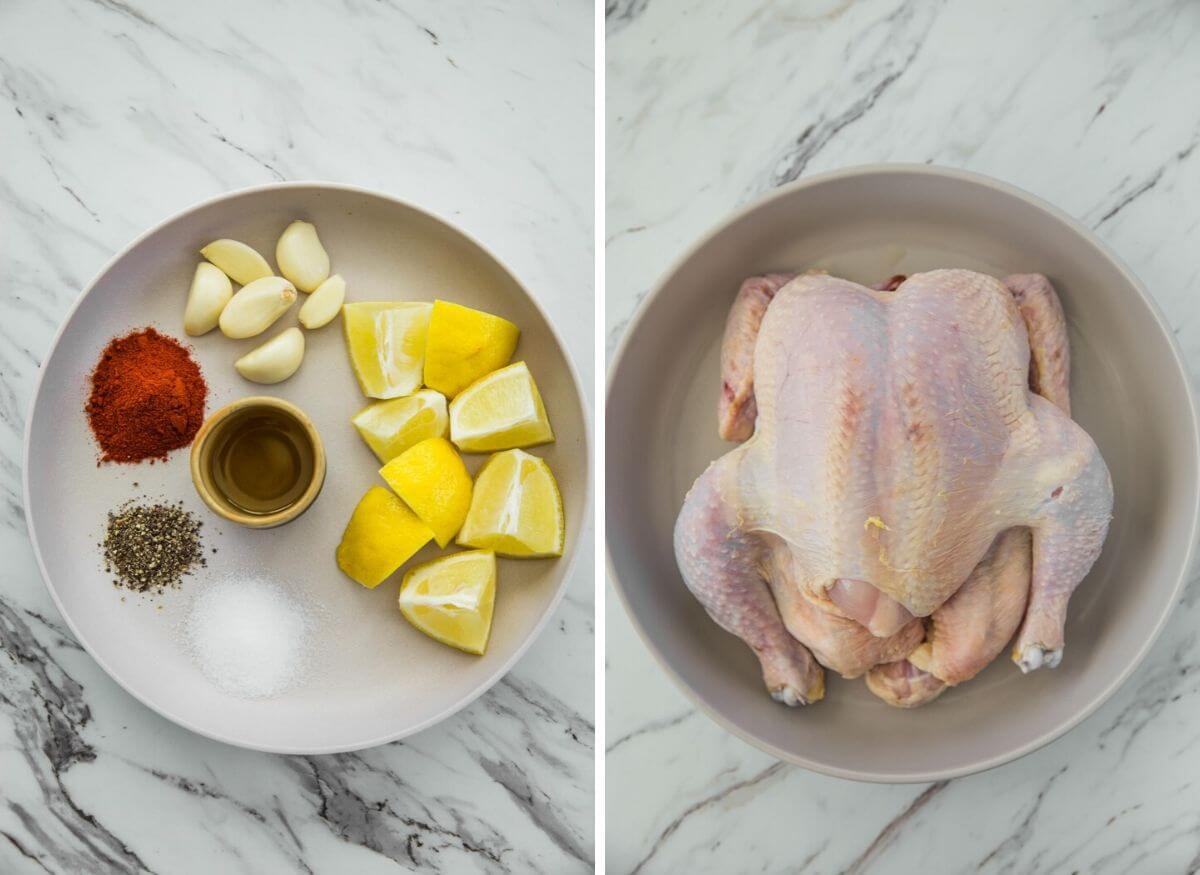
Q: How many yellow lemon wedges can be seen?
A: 8